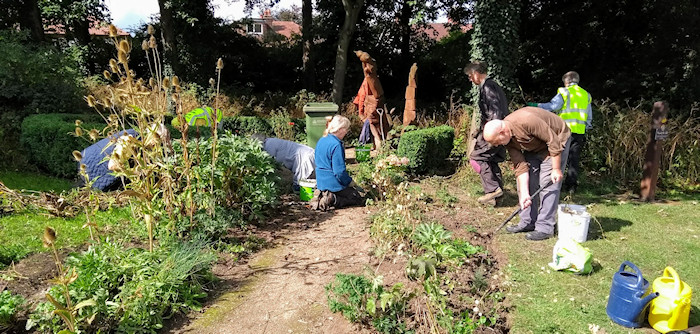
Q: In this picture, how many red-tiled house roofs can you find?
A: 3